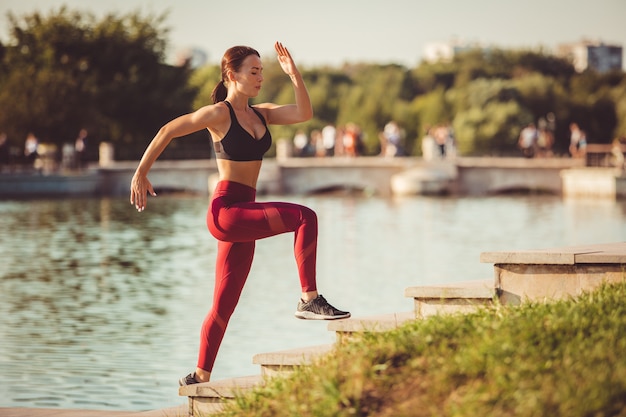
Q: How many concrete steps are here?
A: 5